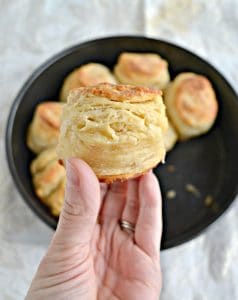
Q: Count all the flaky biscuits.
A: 7